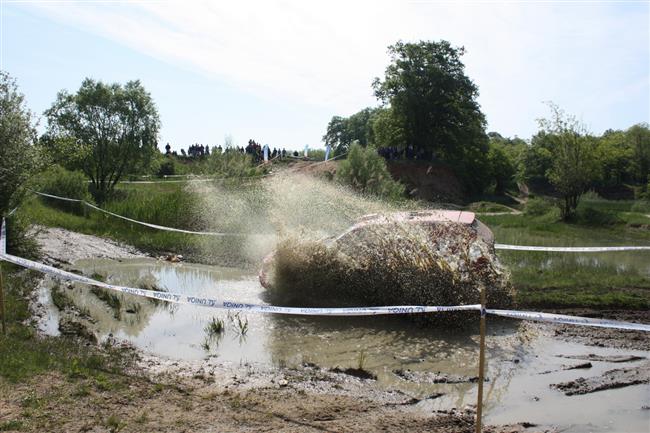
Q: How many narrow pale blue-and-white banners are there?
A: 3